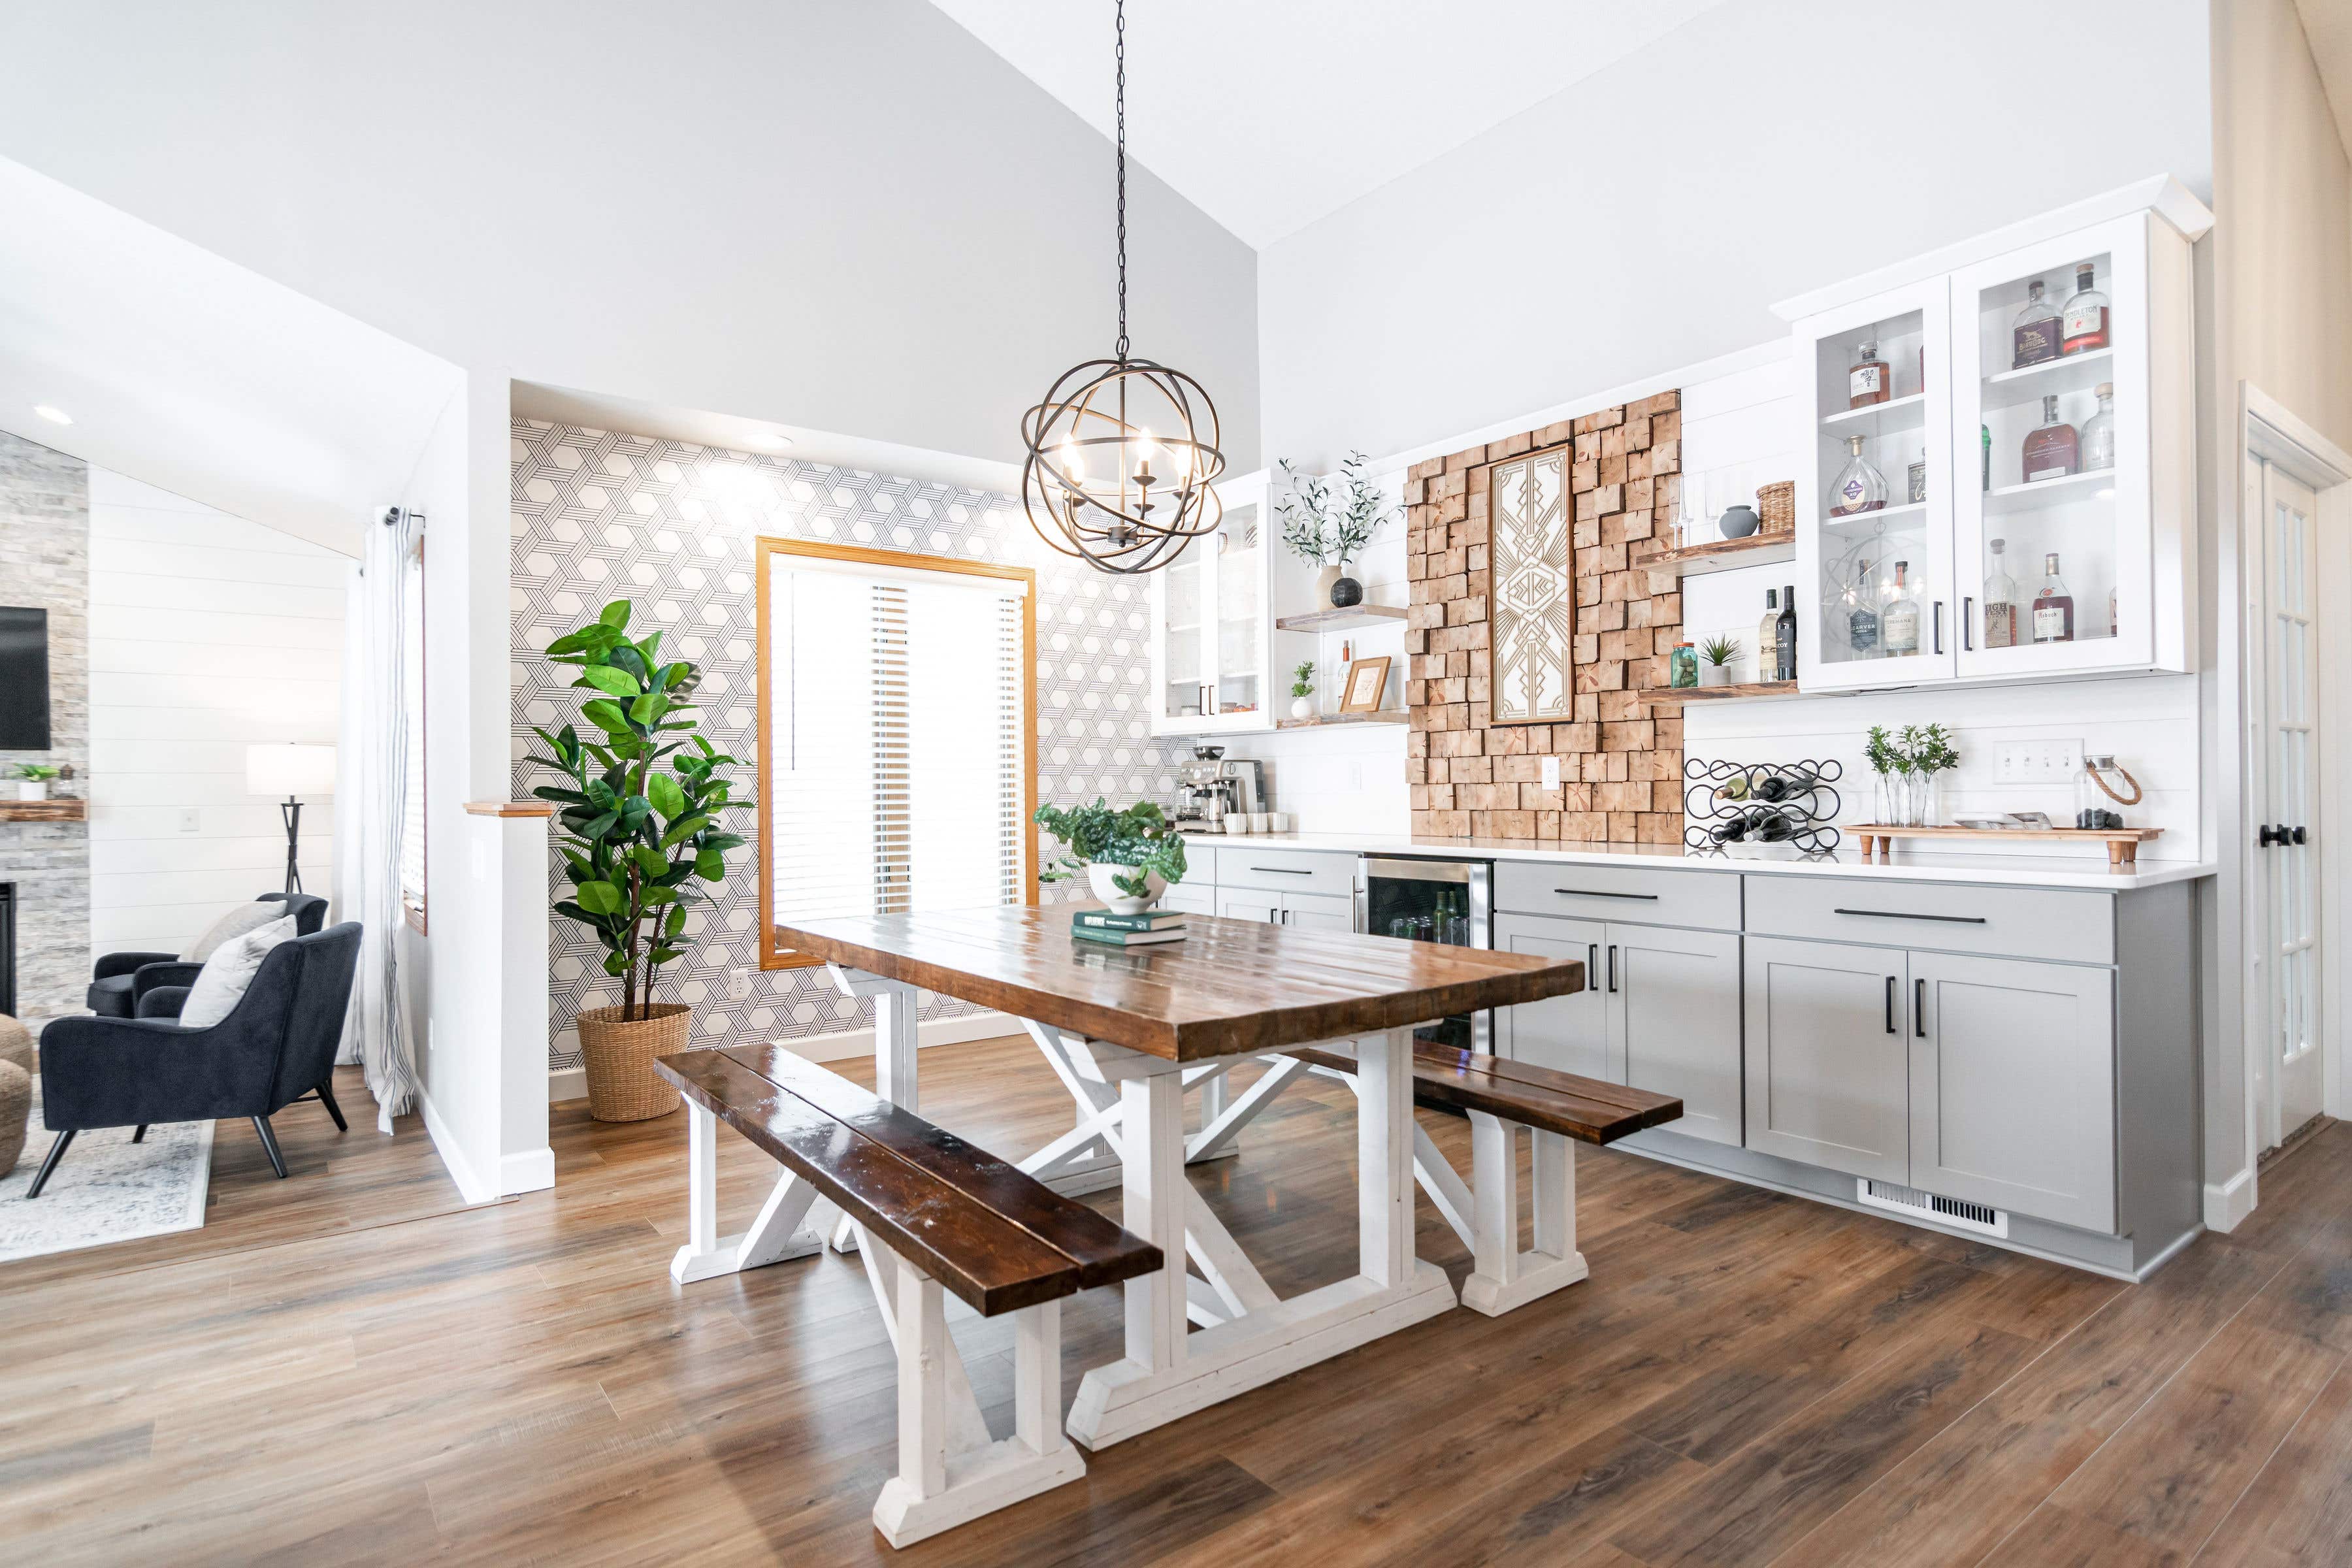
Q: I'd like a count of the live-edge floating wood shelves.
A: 4